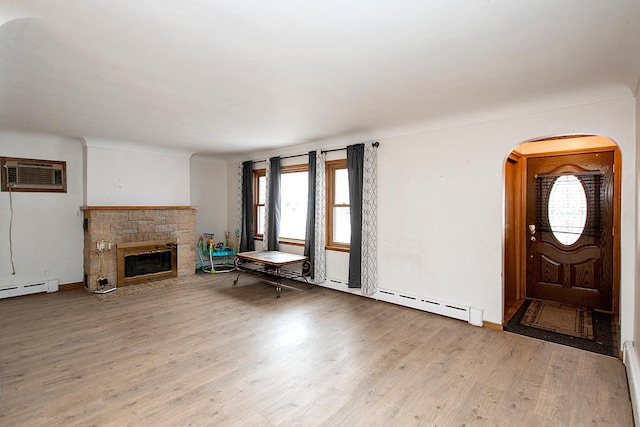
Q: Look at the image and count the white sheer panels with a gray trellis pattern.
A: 4